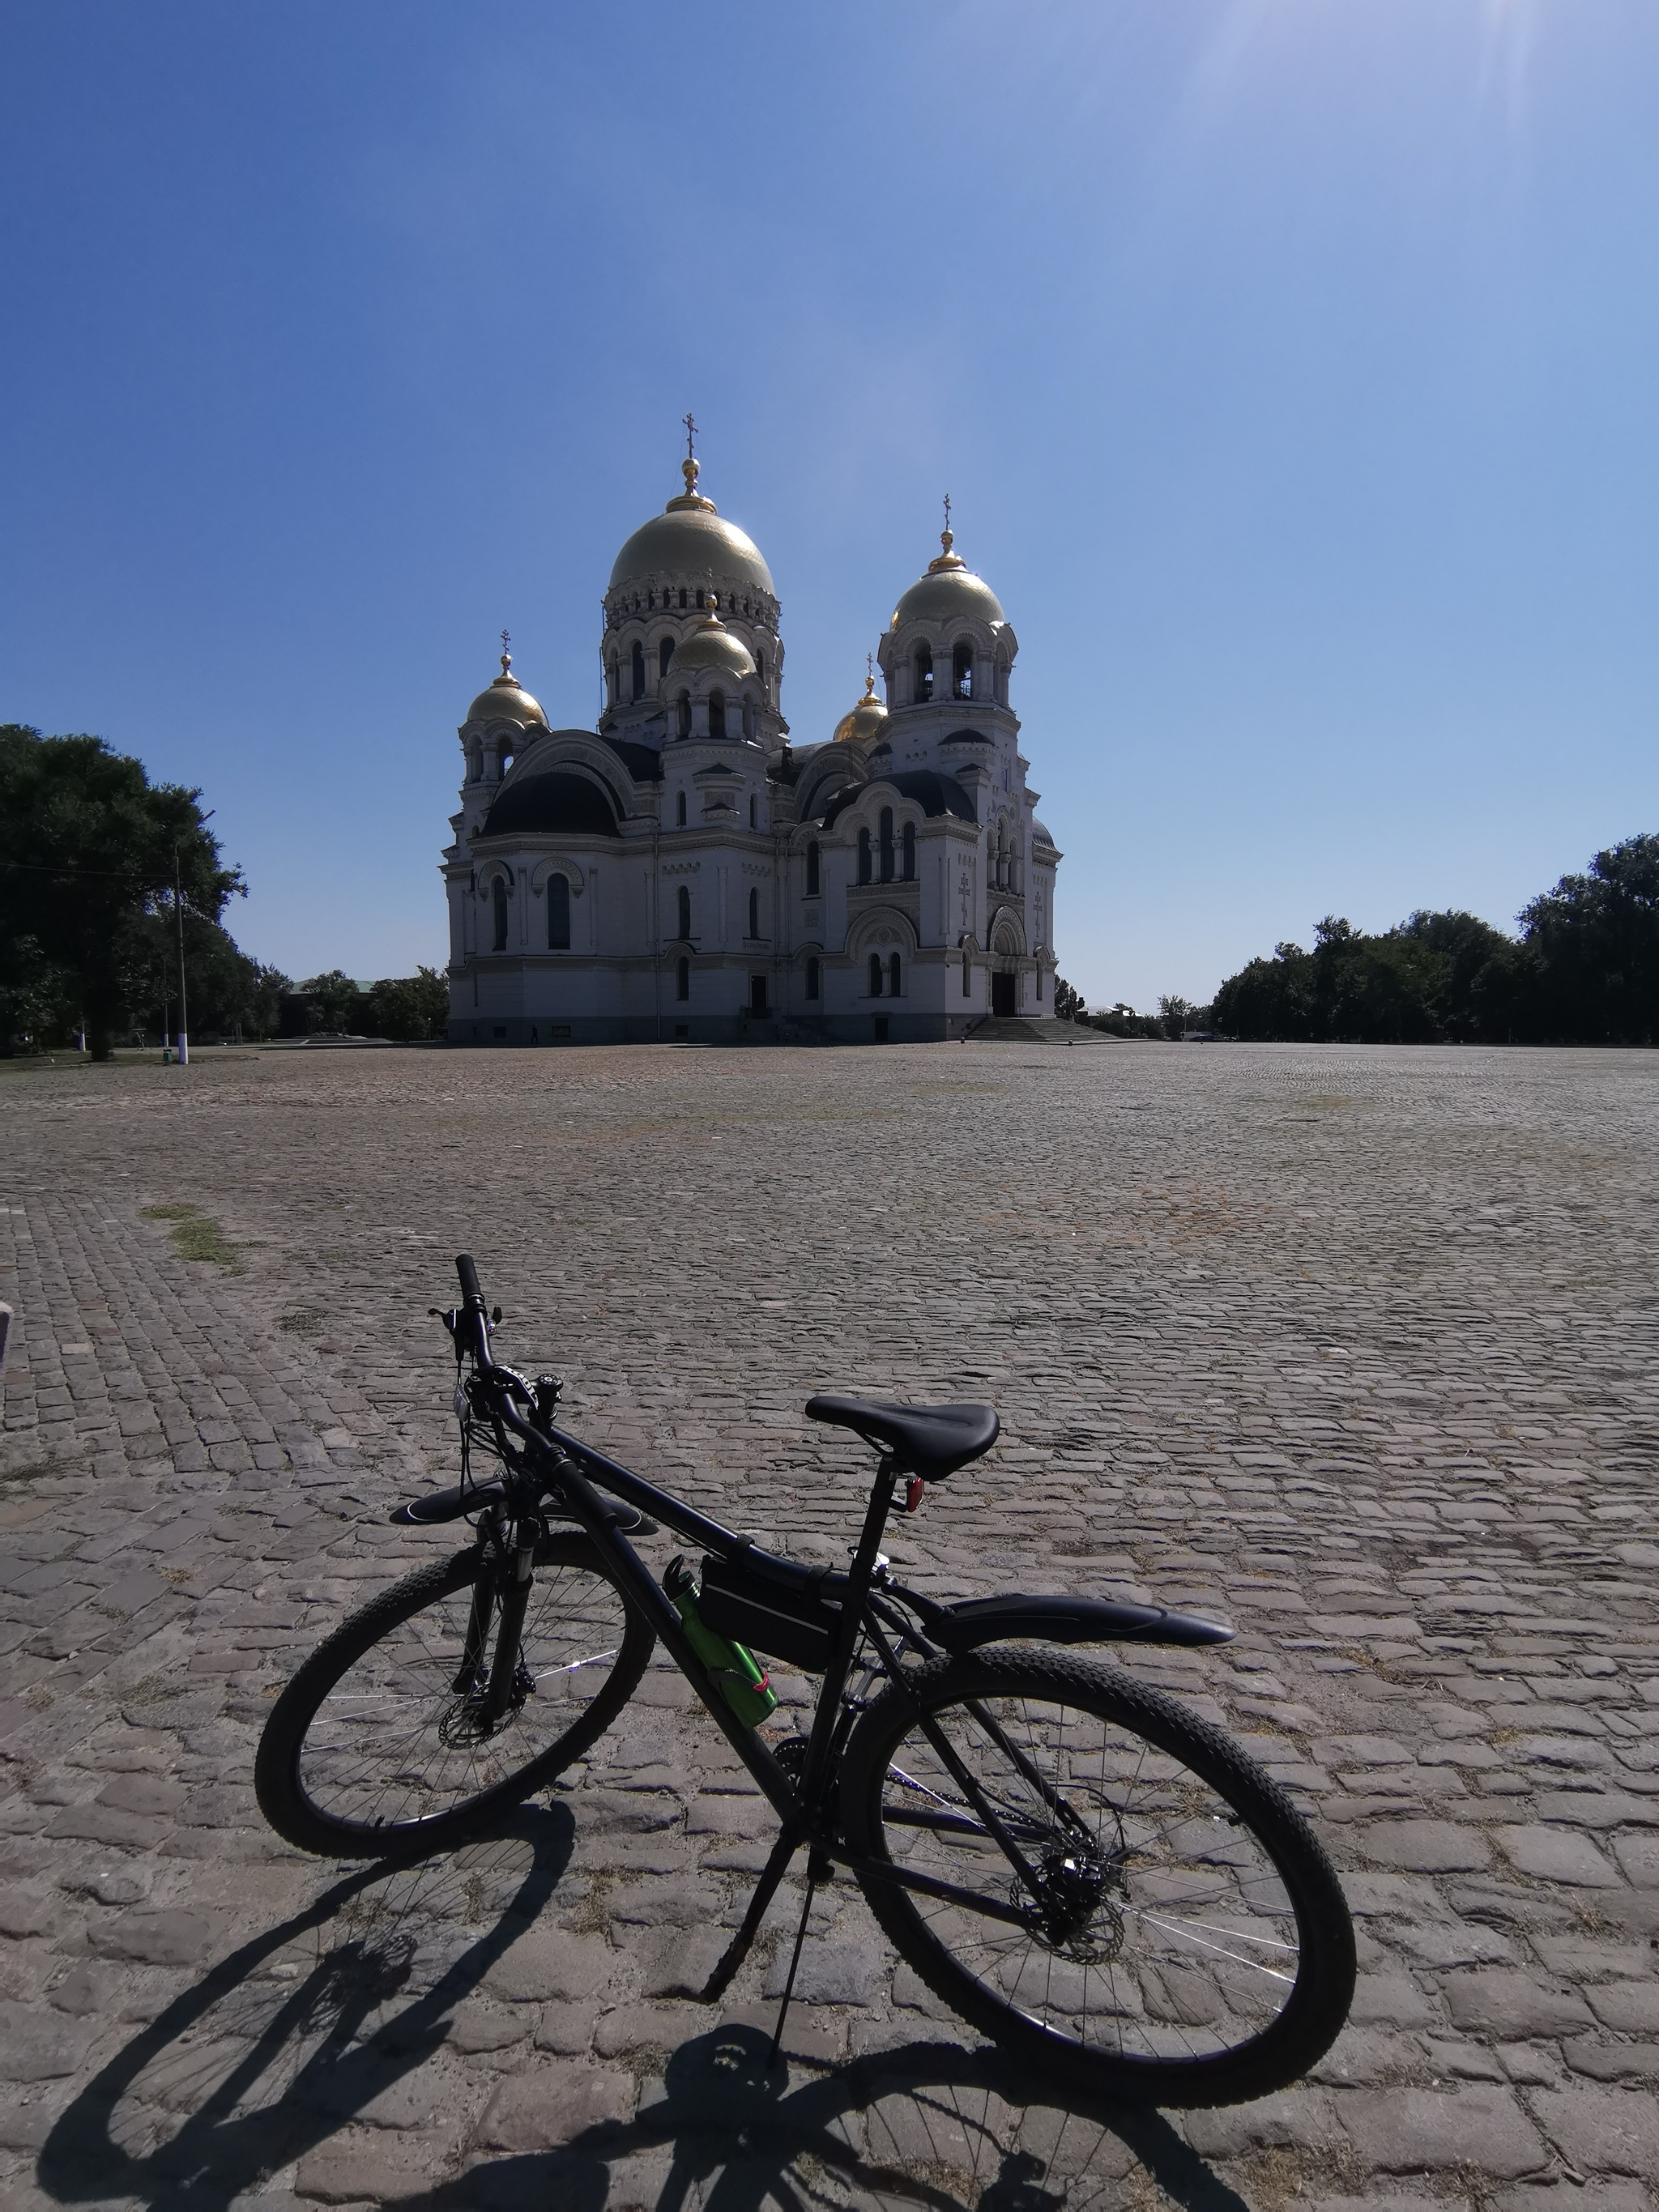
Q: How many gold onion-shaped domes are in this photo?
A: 5